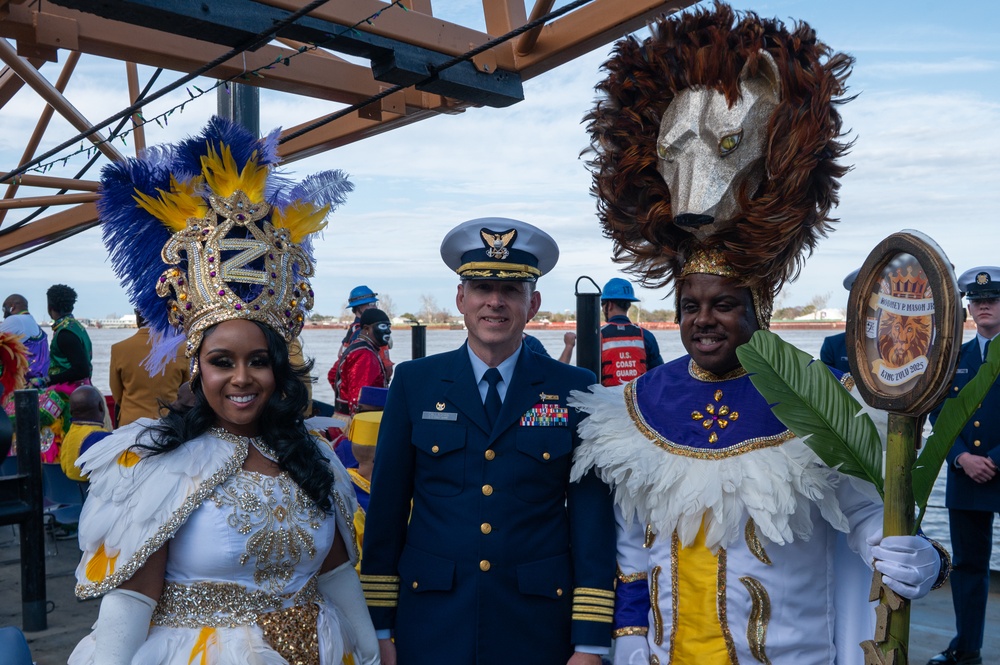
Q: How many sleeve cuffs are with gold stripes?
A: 2